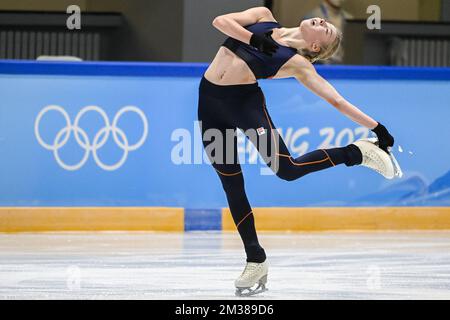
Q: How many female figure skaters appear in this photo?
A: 1